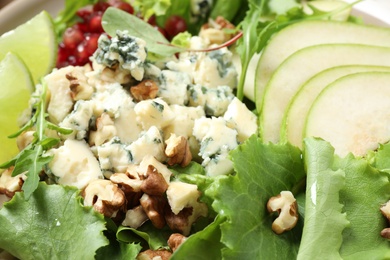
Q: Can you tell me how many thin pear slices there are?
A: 4